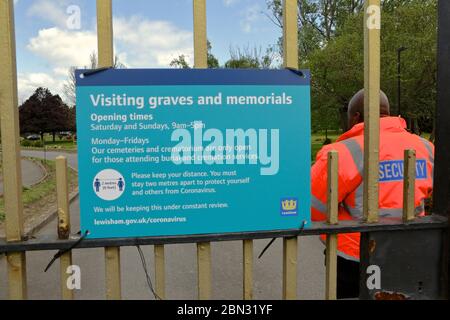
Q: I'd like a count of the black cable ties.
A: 4